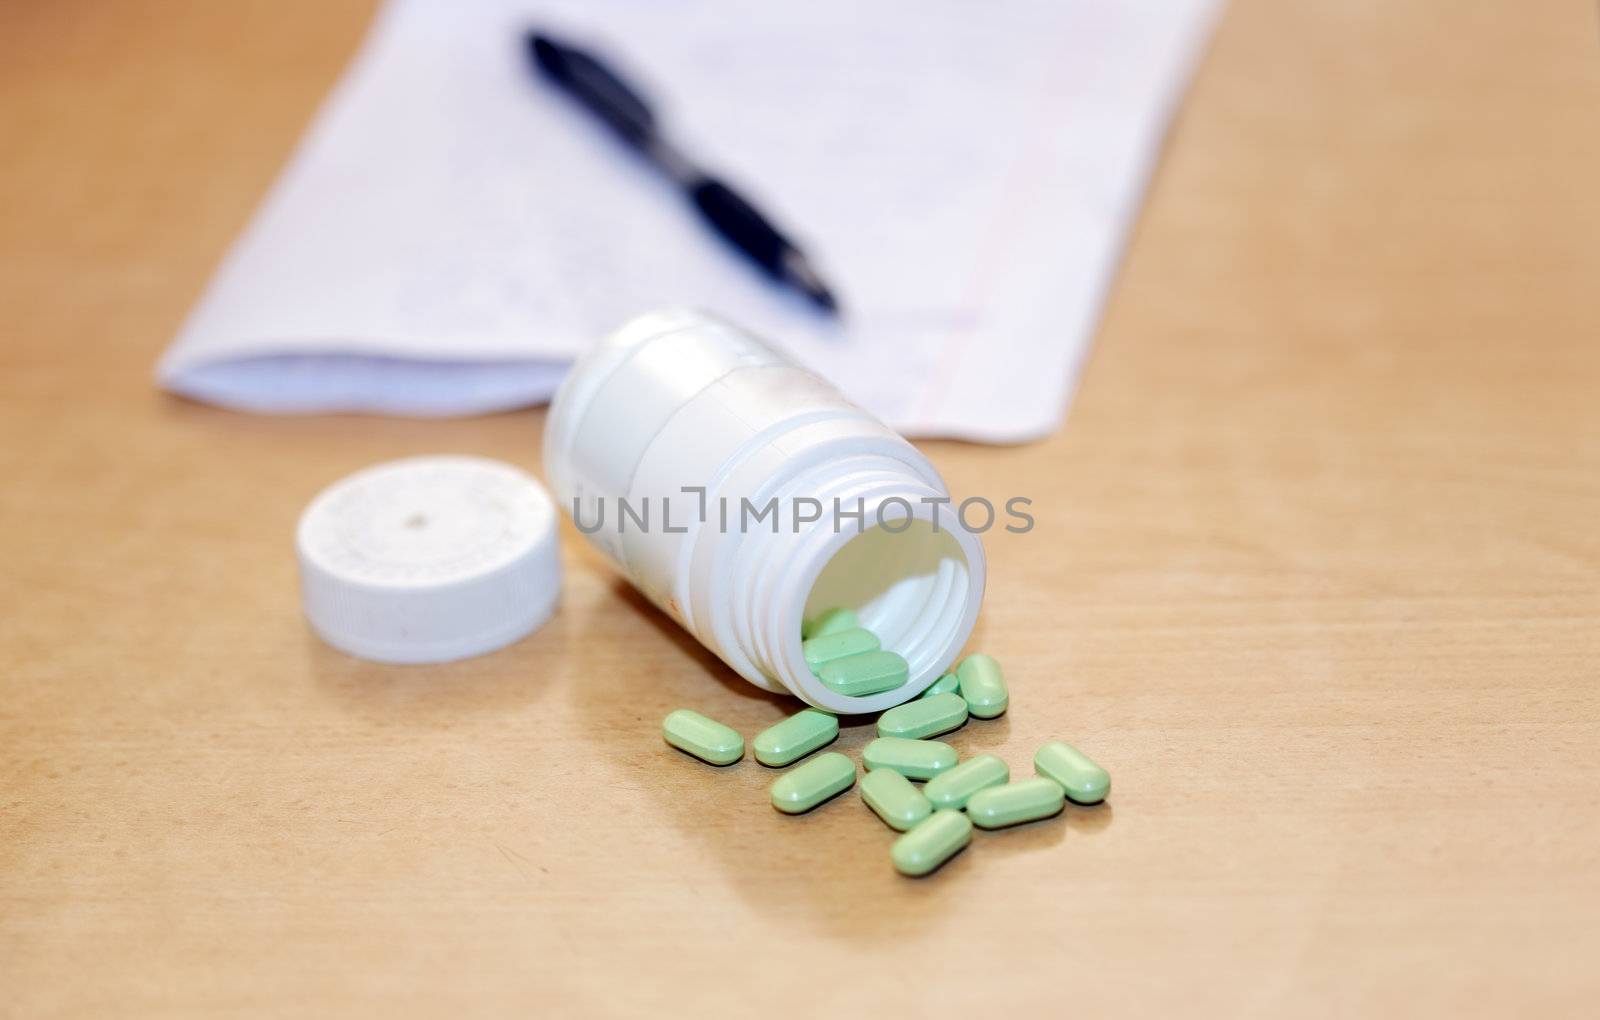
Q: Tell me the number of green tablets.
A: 15